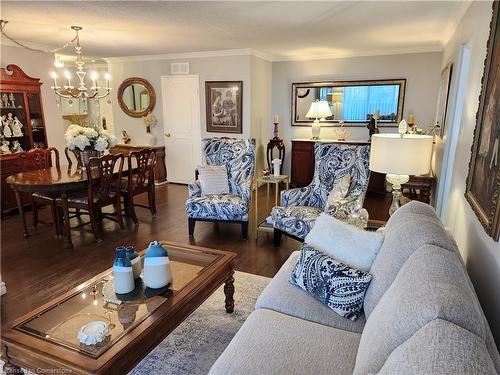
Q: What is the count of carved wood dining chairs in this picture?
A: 4